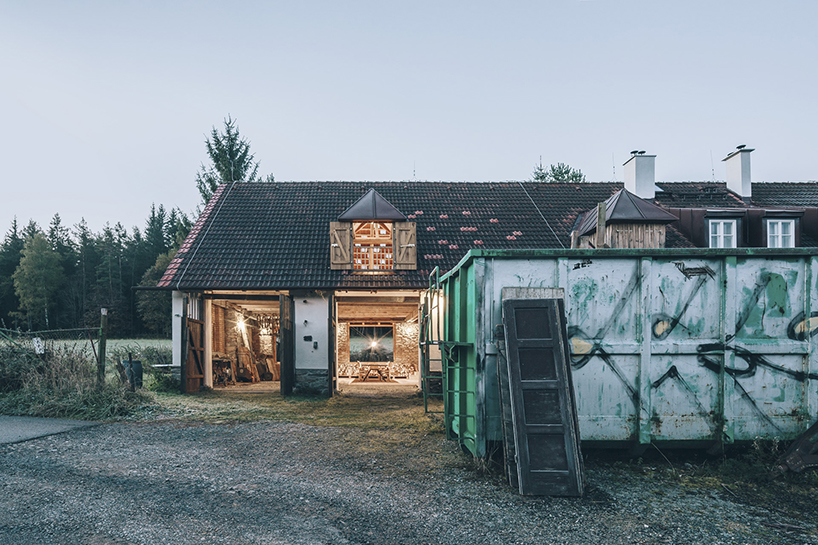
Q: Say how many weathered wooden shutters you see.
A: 2